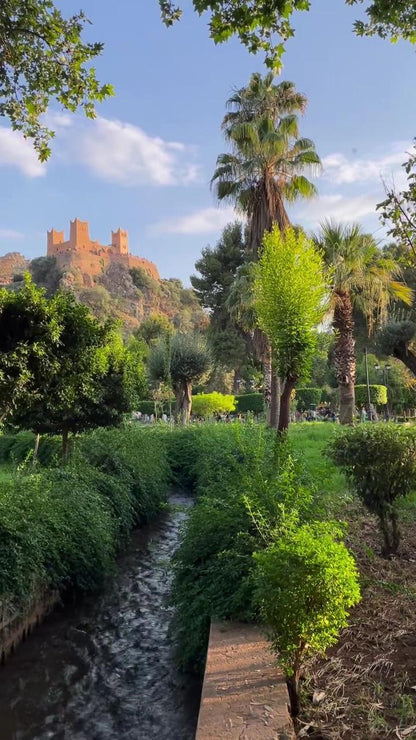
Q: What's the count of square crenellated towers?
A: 3